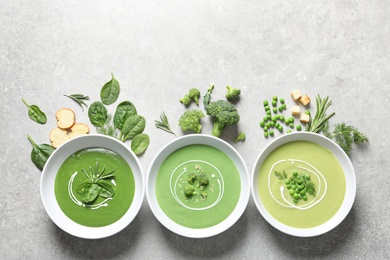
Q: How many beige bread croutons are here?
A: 4